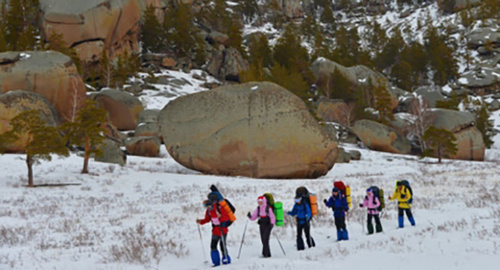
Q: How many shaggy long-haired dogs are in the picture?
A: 0